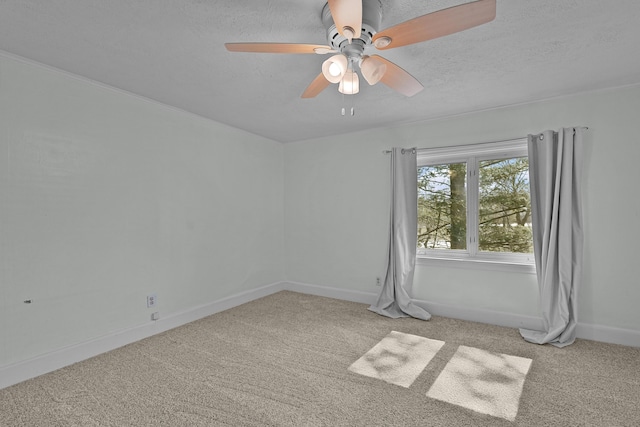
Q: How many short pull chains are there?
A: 2